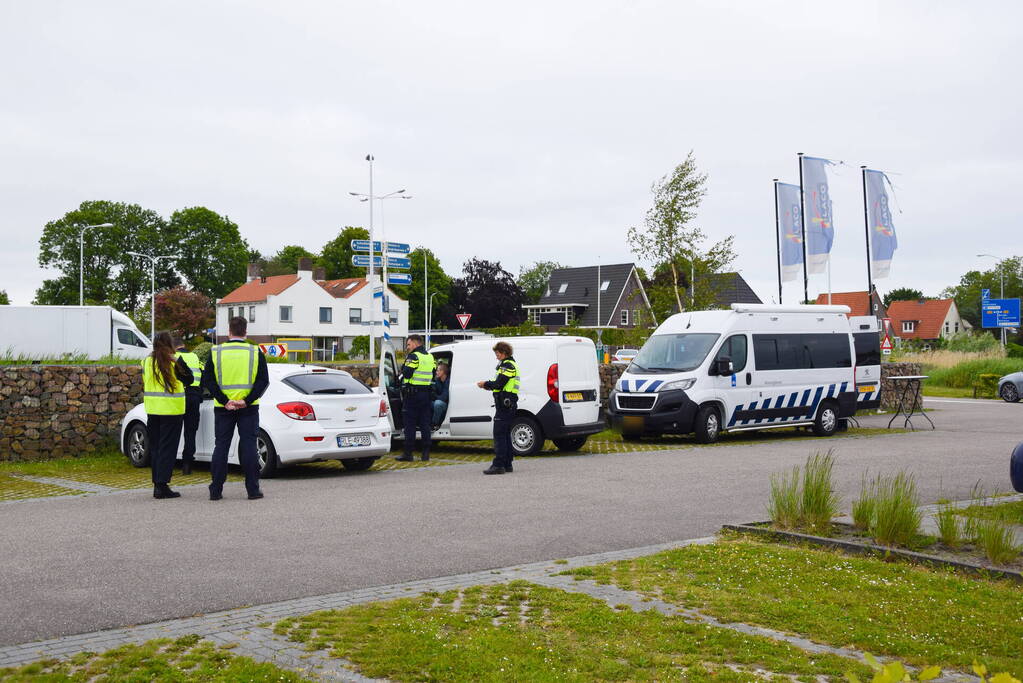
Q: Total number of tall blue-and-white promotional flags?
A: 3